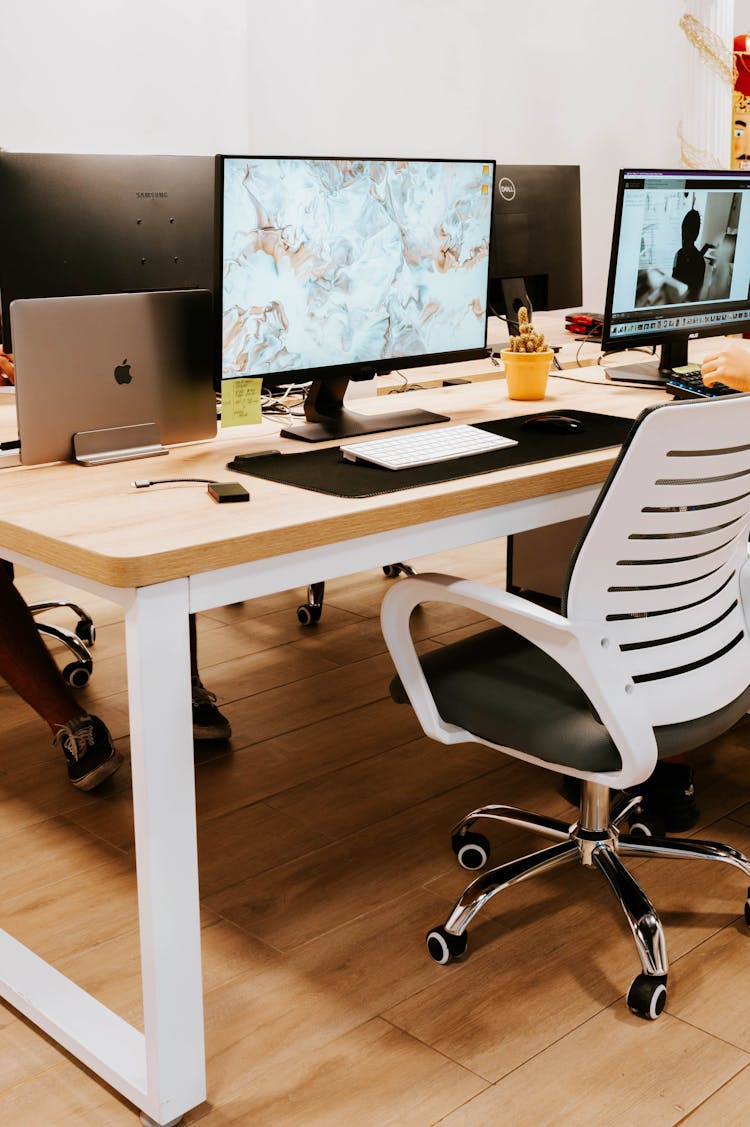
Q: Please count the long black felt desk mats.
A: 1